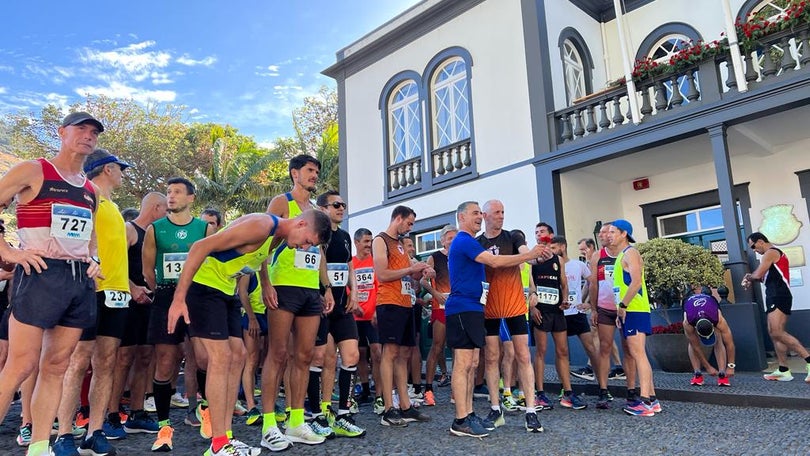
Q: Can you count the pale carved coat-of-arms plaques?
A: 1